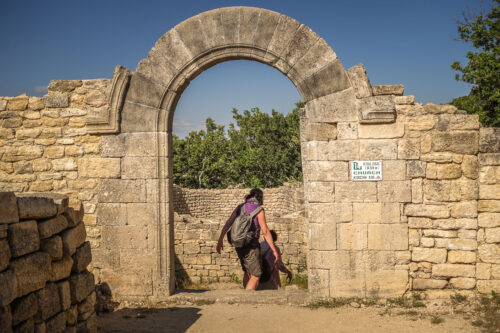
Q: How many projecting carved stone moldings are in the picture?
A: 2